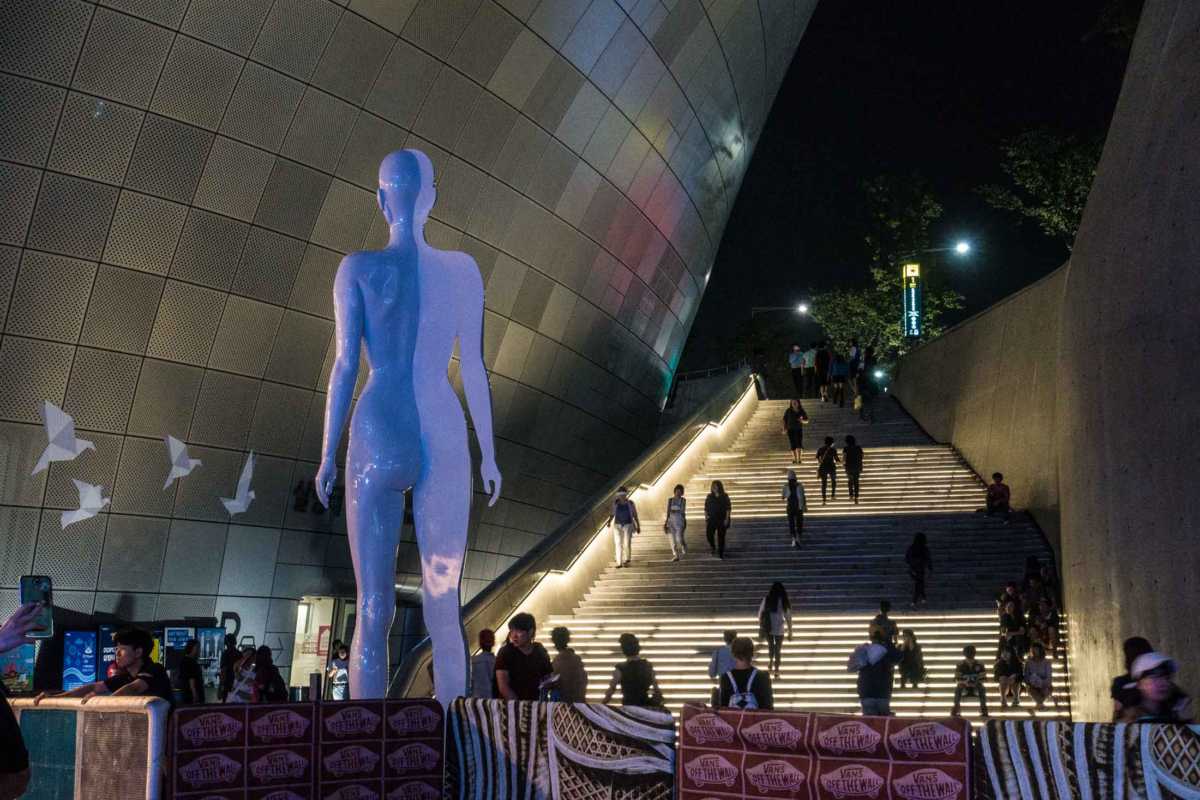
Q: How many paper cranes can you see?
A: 4